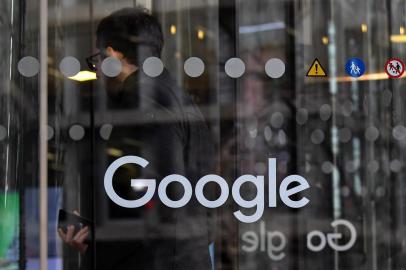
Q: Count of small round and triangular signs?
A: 3